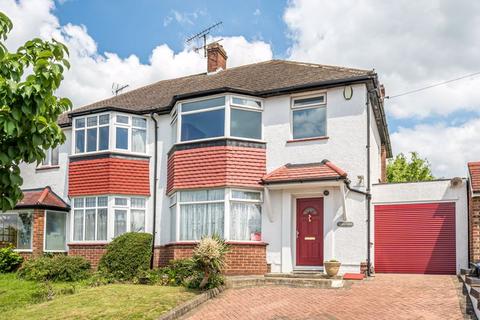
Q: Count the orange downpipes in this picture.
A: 0